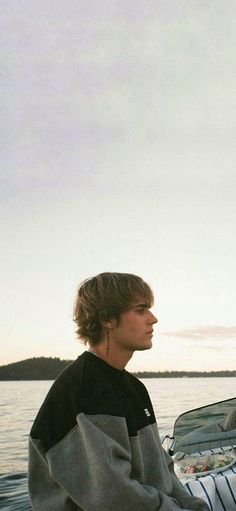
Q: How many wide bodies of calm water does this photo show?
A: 1